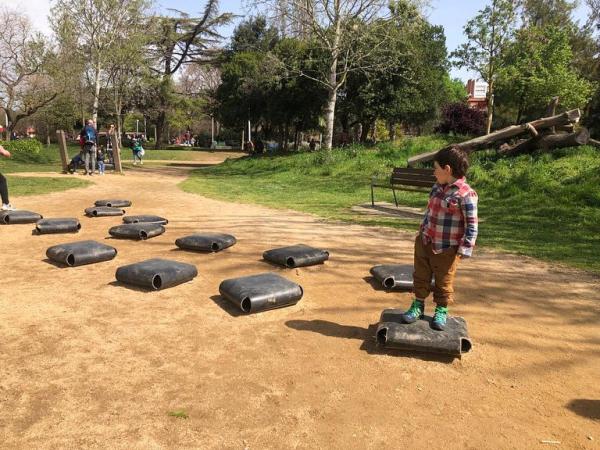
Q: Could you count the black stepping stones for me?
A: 13